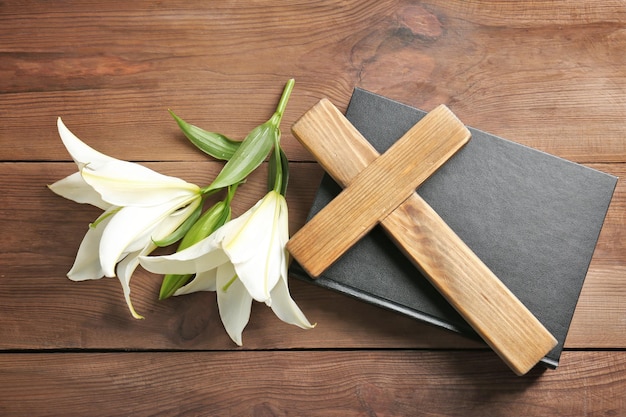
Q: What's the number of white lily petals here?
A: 12